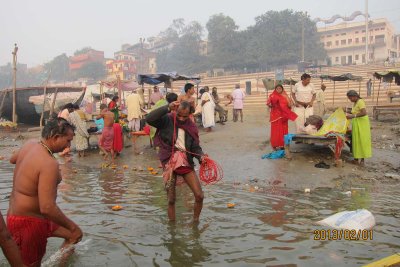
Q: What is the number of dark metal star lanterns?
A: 0